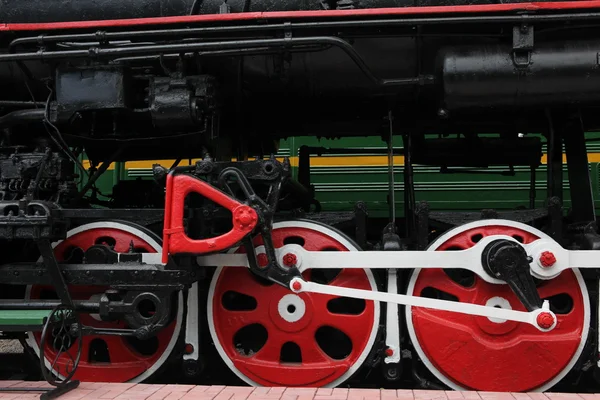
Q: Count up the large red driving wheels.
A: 3